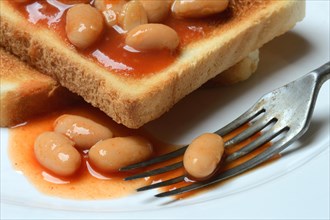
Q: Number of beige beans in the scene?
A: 10